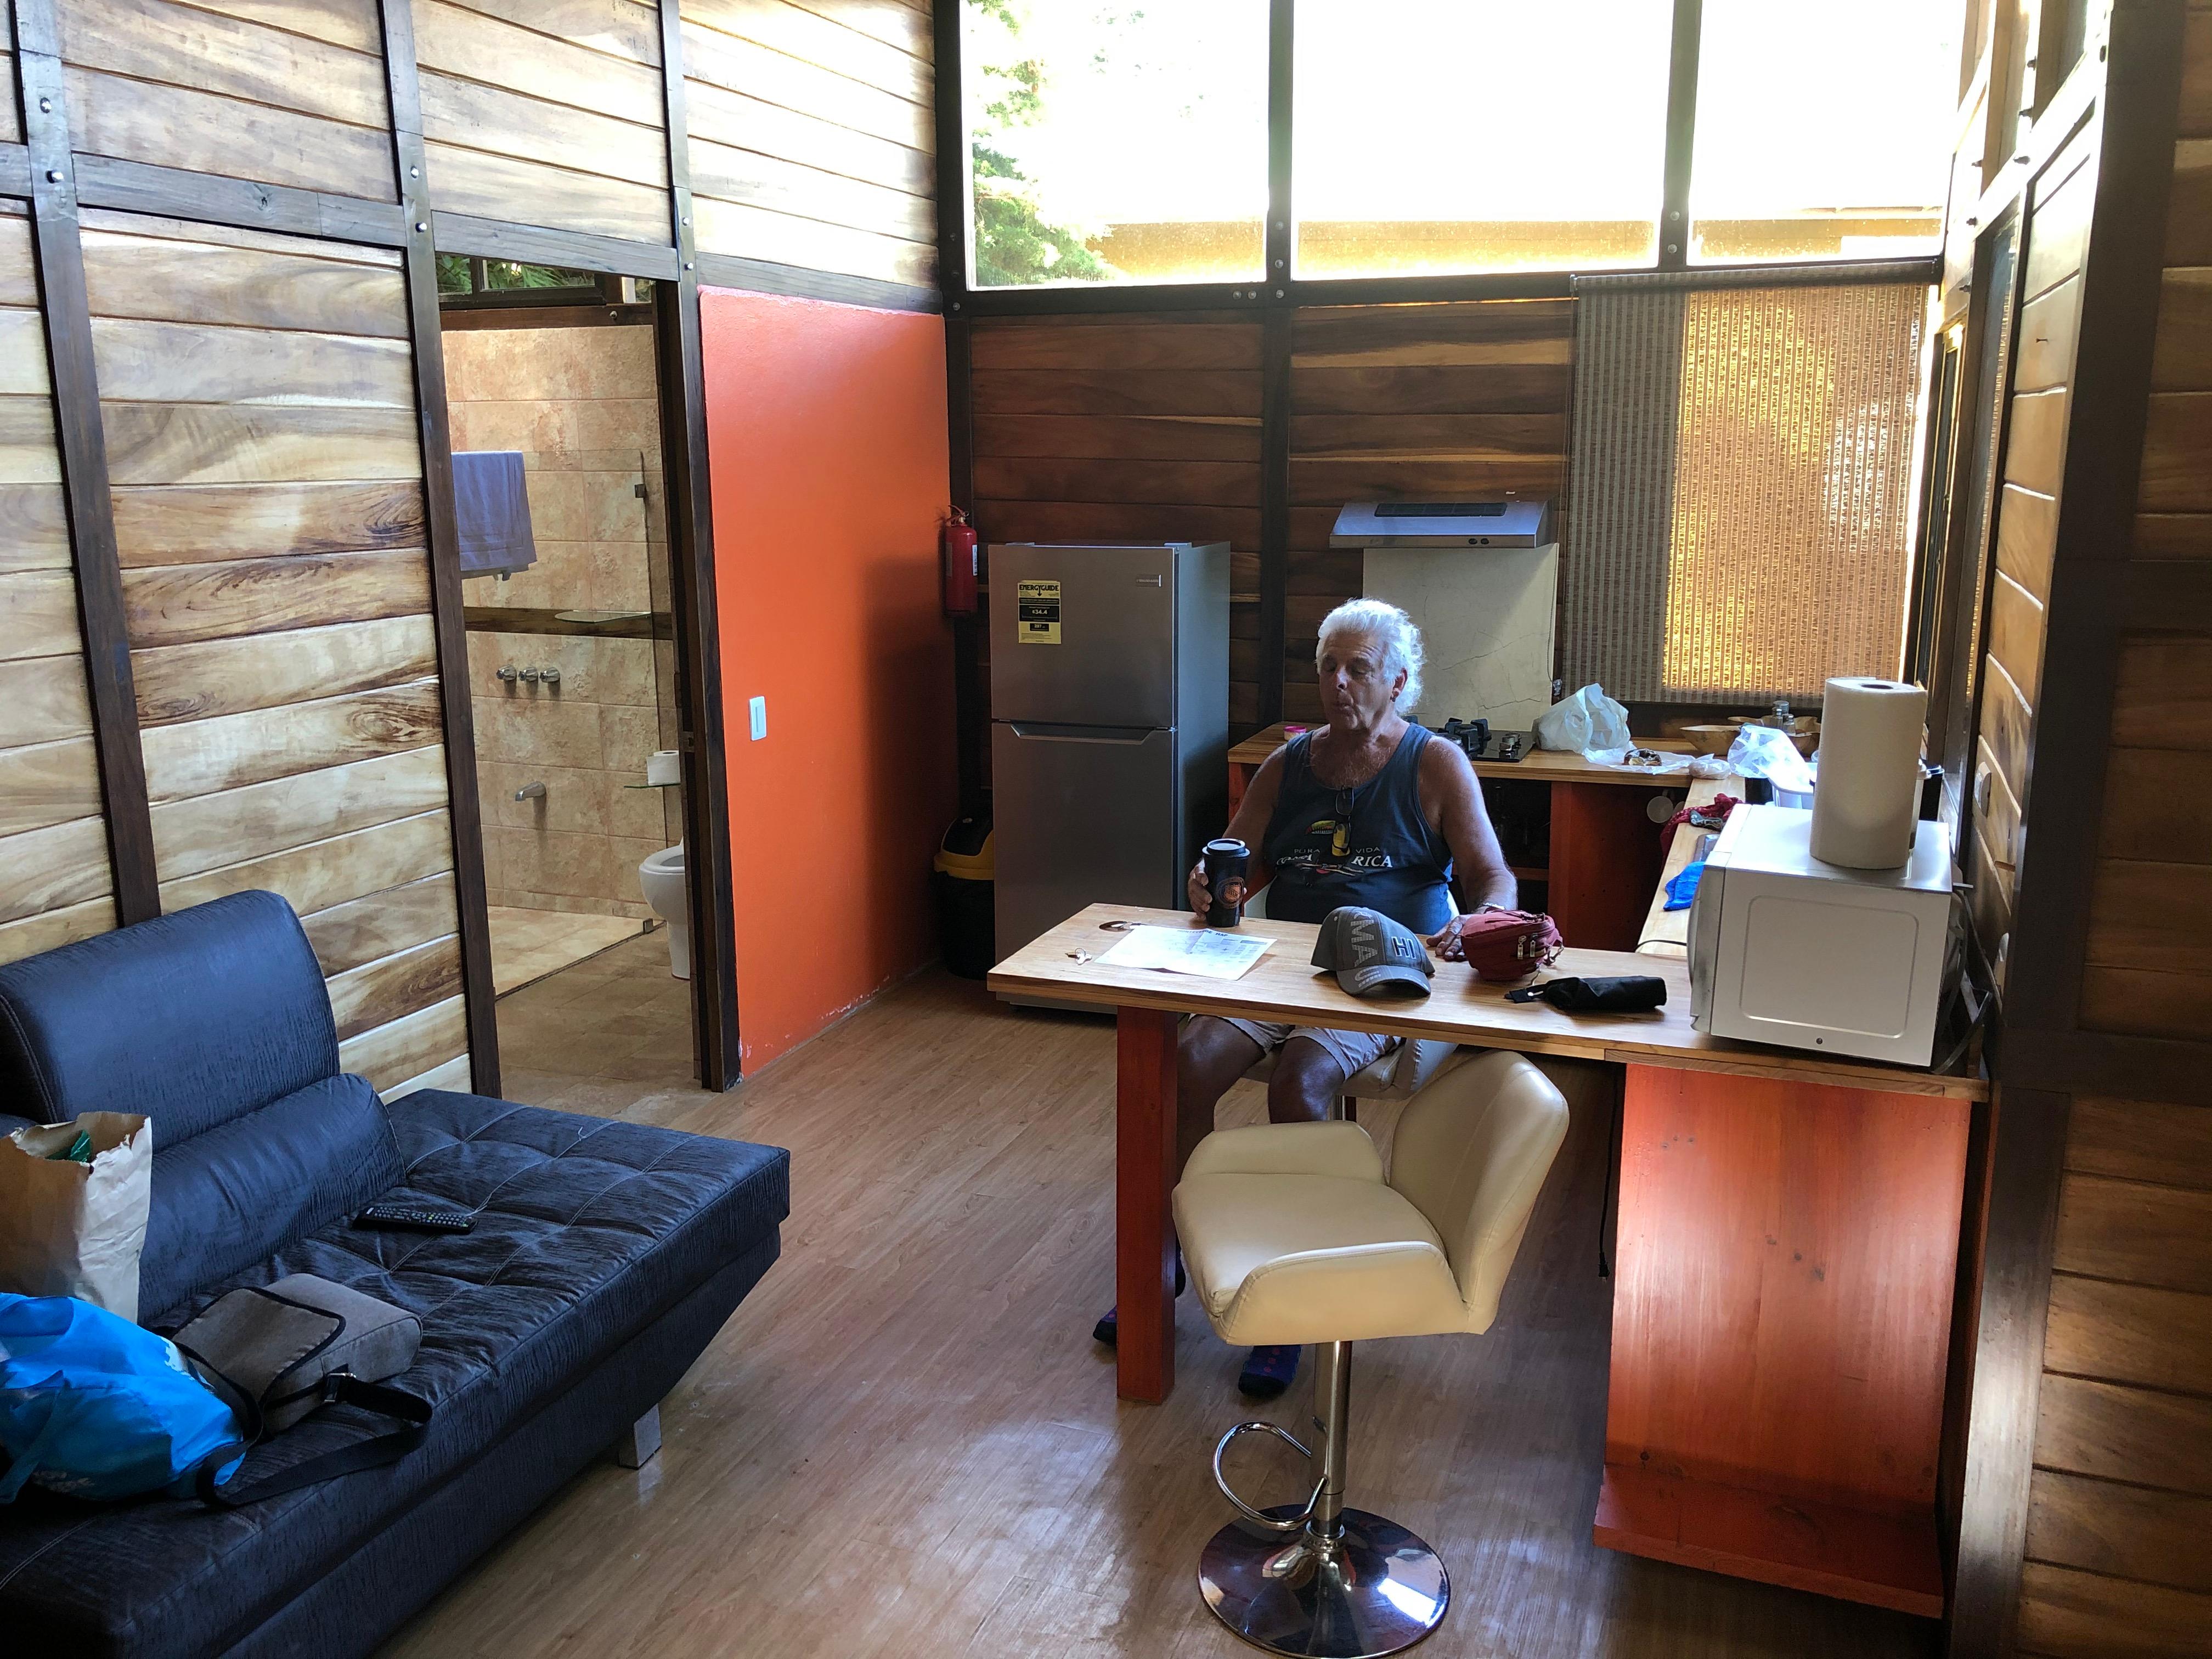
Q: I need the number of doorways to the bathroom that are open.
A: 1